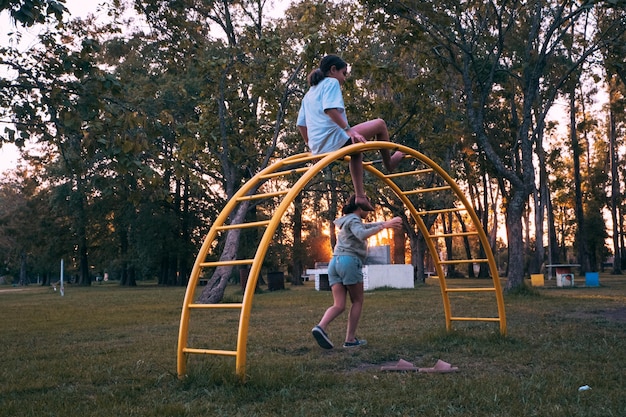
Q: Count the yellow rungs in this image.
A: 15